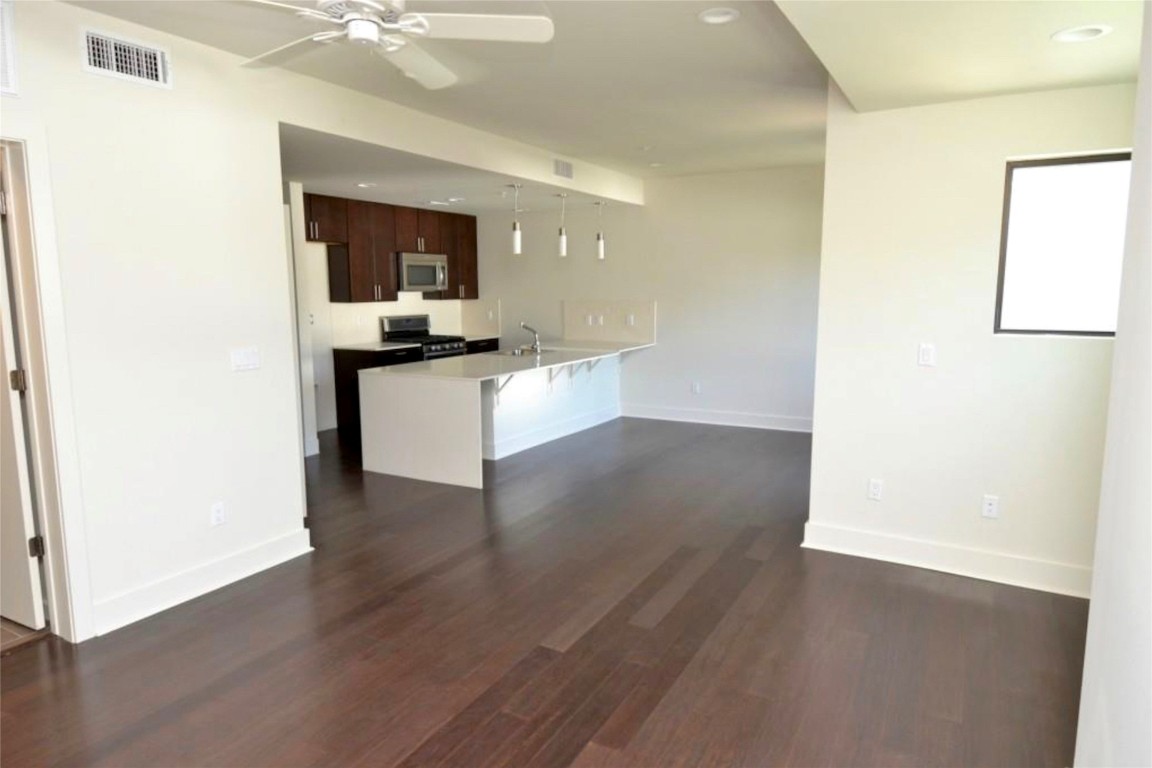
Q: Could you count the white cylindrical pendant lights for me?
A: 3